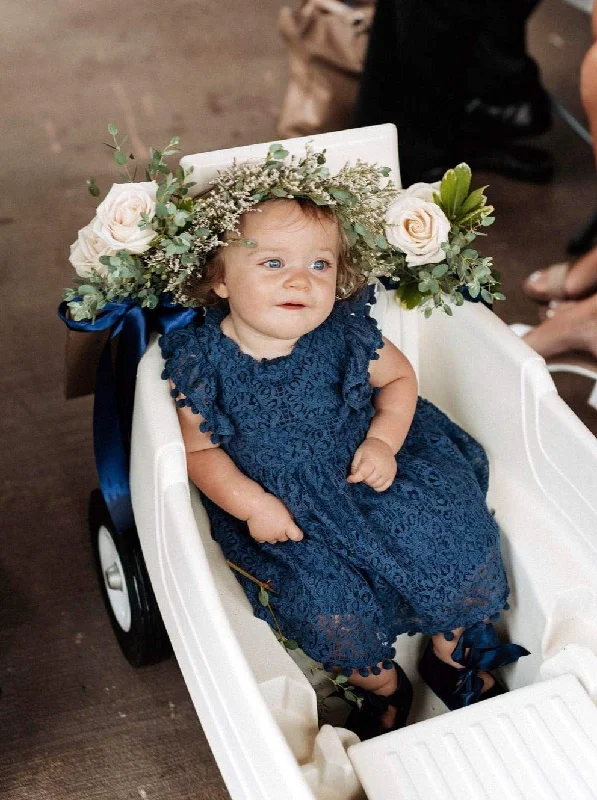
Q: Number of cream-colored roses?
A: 4